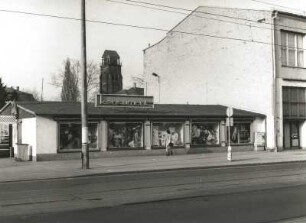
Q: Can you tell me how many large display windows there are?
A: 5